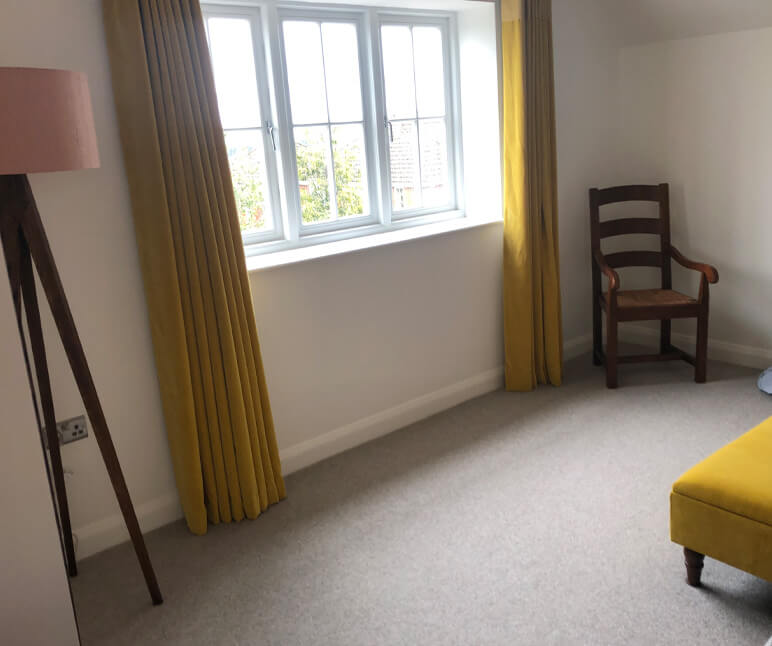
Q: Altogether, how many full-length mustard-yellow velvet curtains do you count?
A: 2